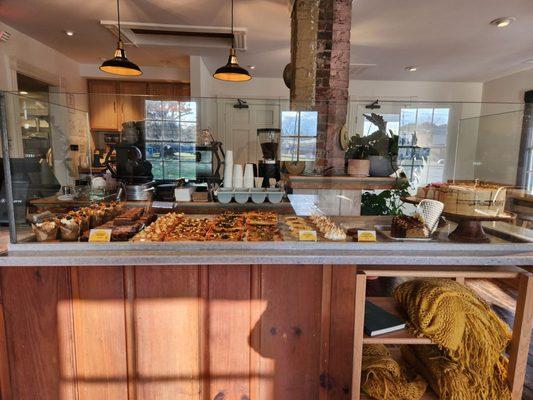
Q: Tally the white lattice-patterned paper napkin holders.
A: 1